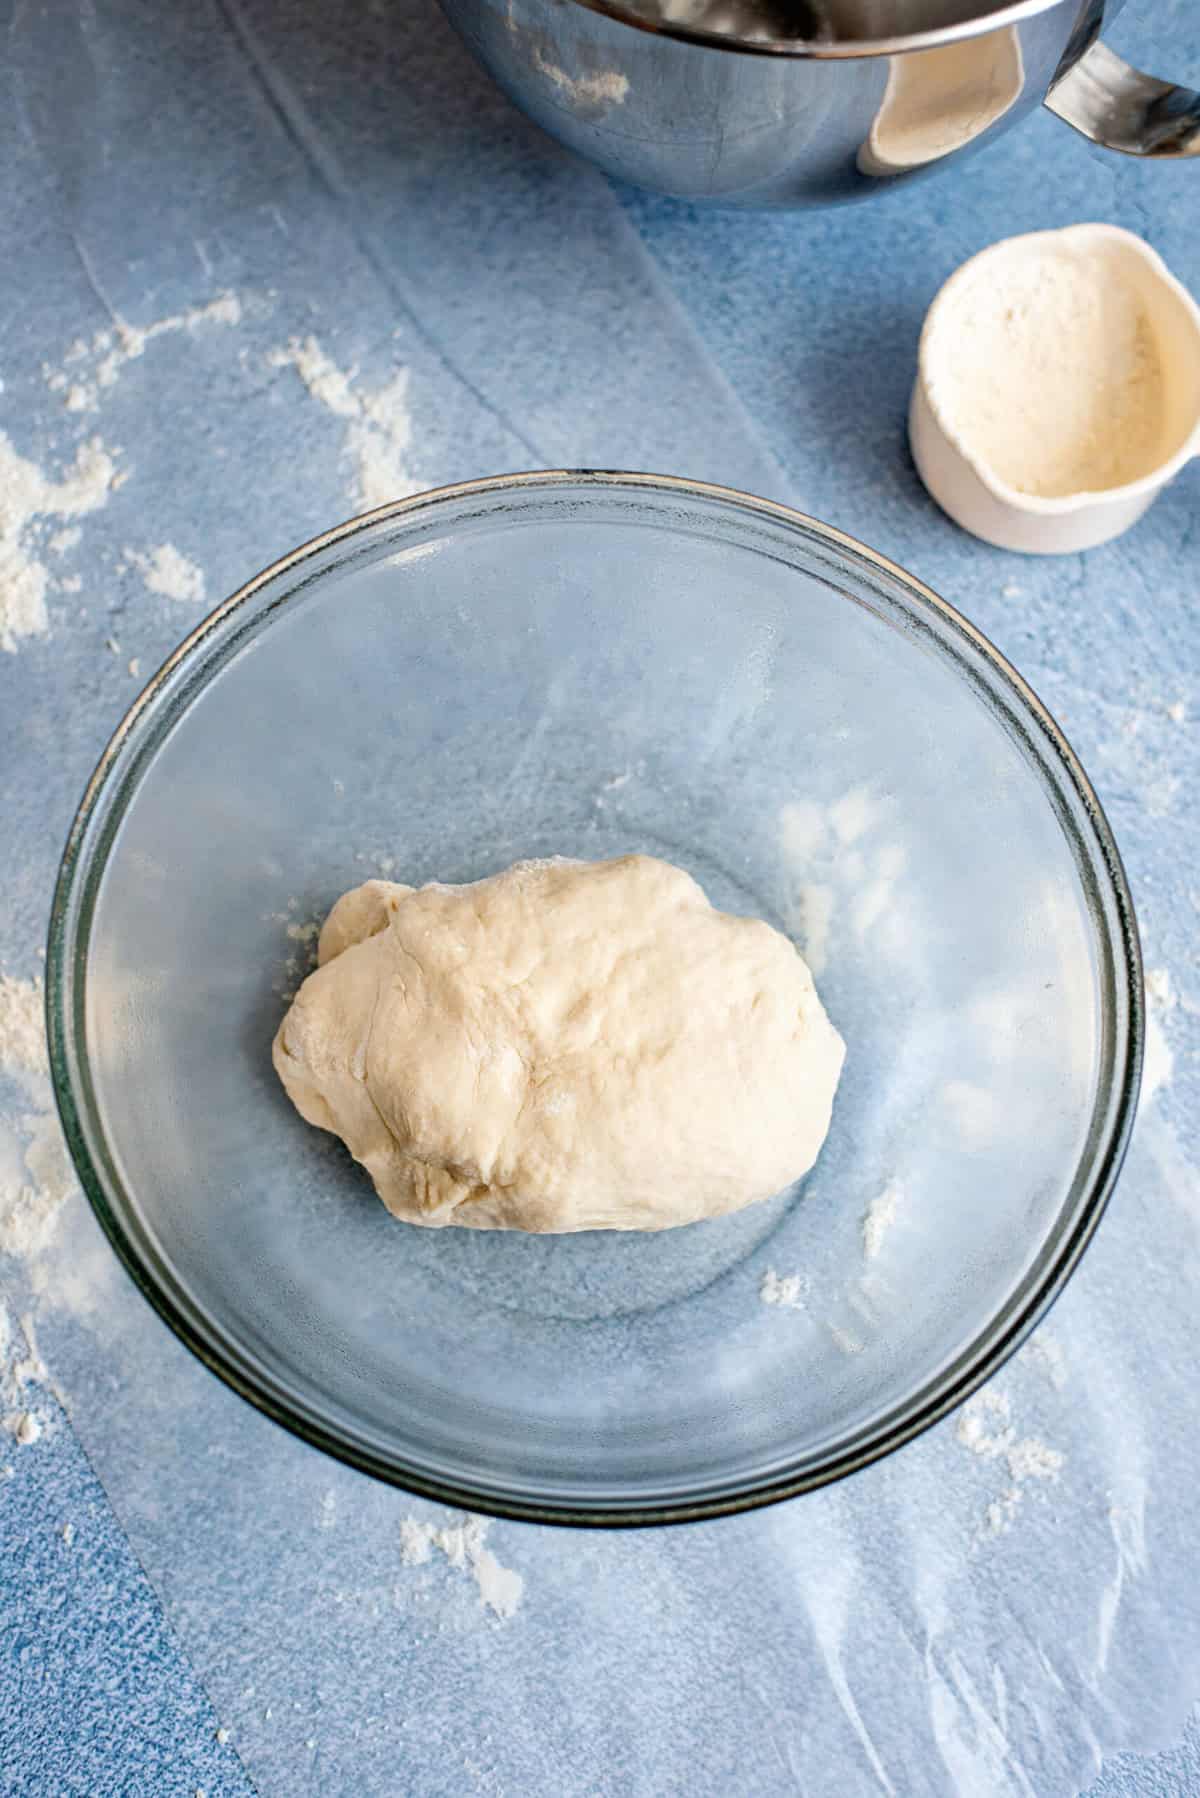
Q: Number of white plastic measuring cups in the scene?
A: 1